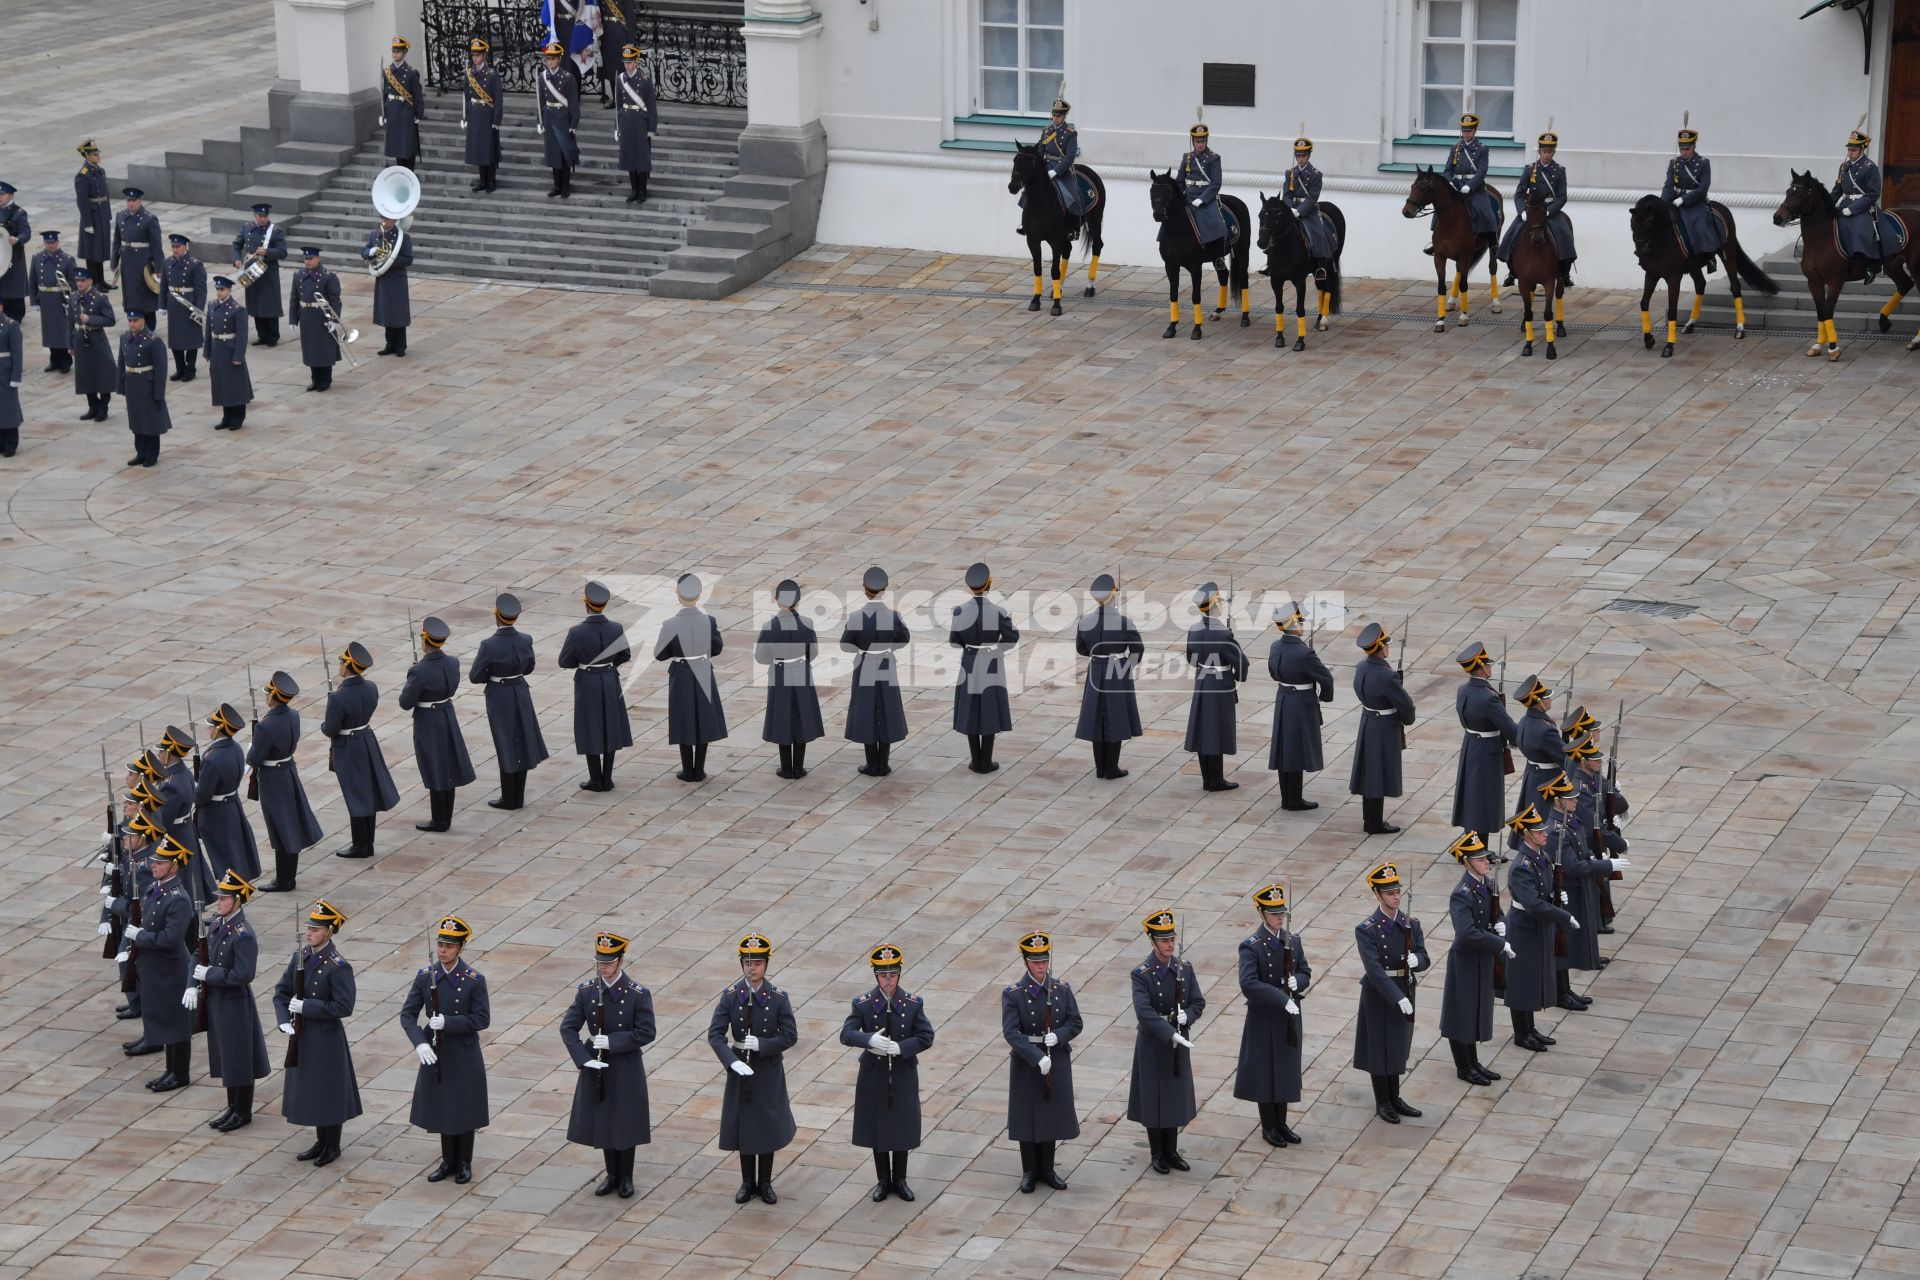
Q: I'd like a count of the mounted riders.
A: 7